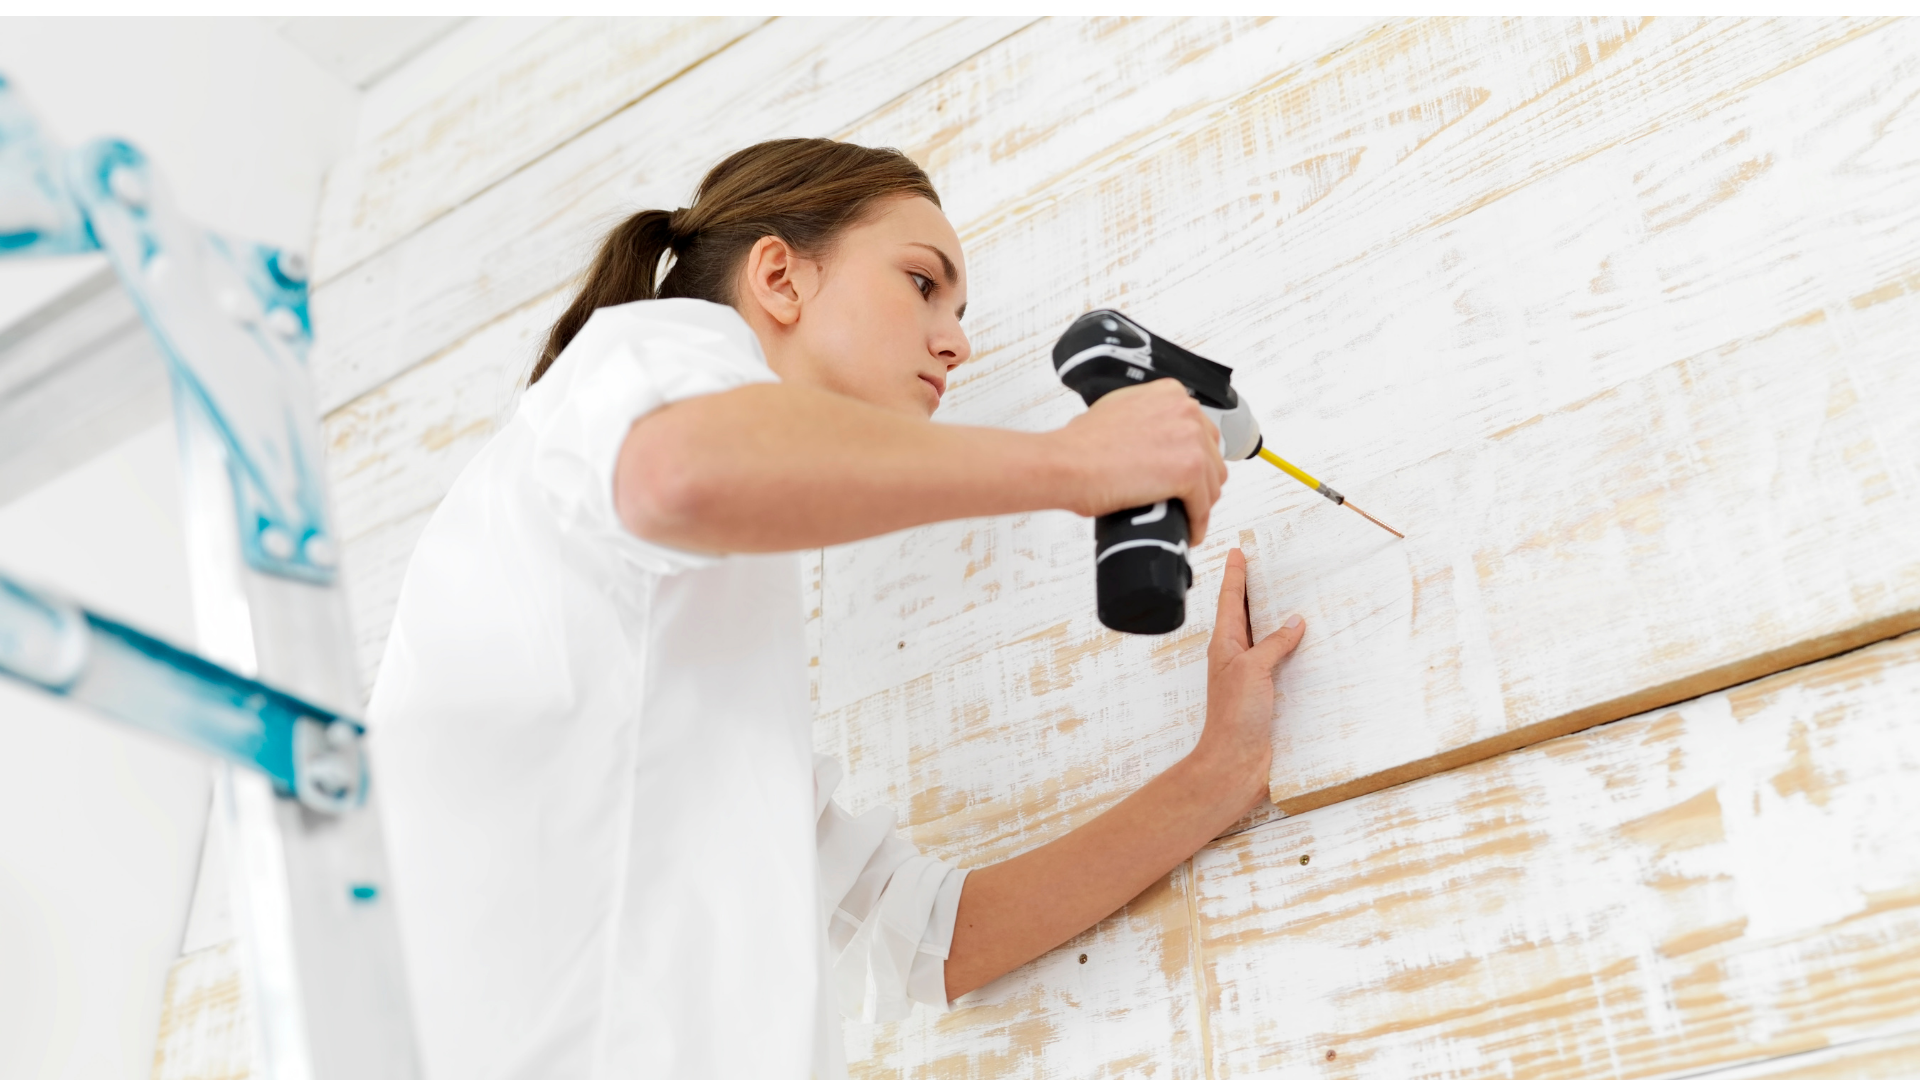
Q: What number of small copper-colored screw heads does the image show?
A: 4